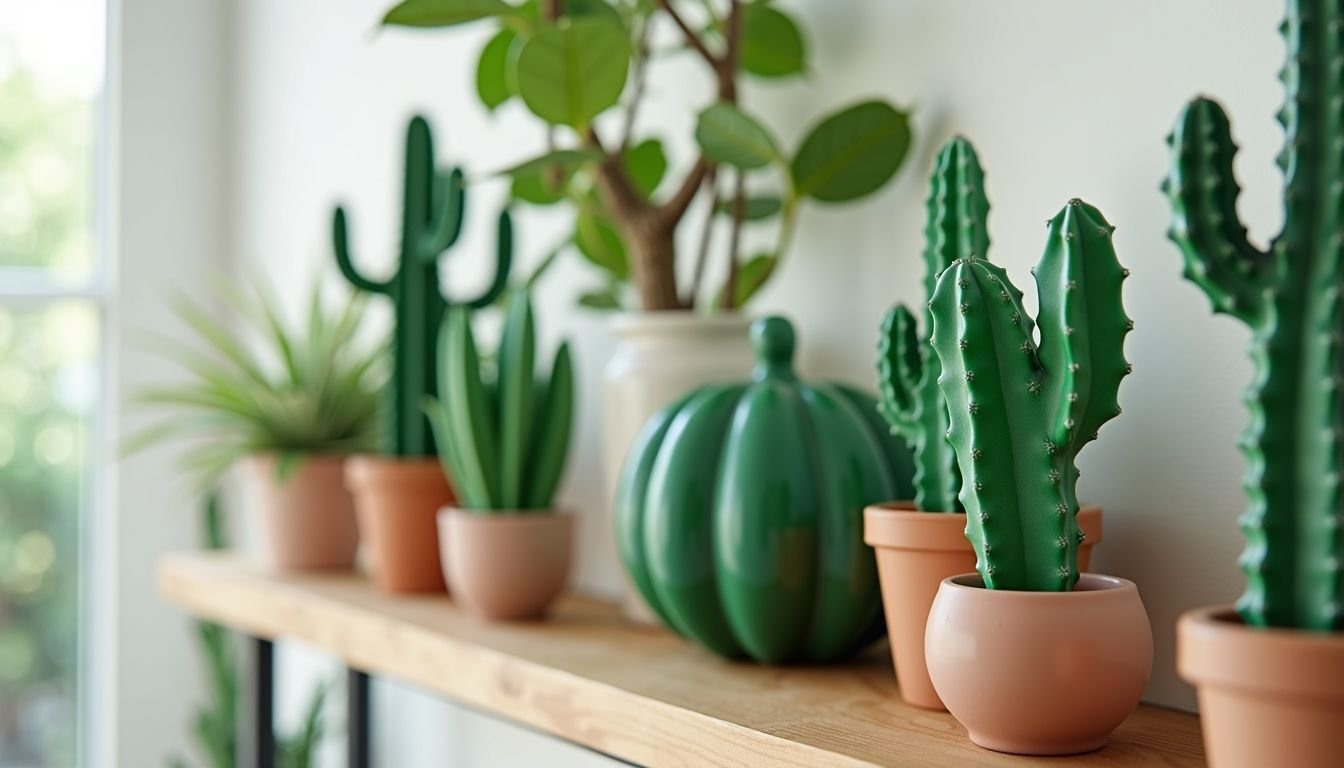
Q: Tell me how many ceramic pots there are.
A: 7